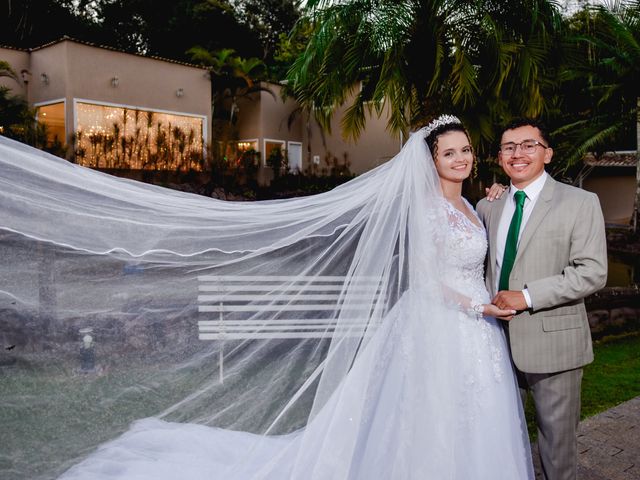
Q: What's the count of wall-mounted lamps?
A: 3